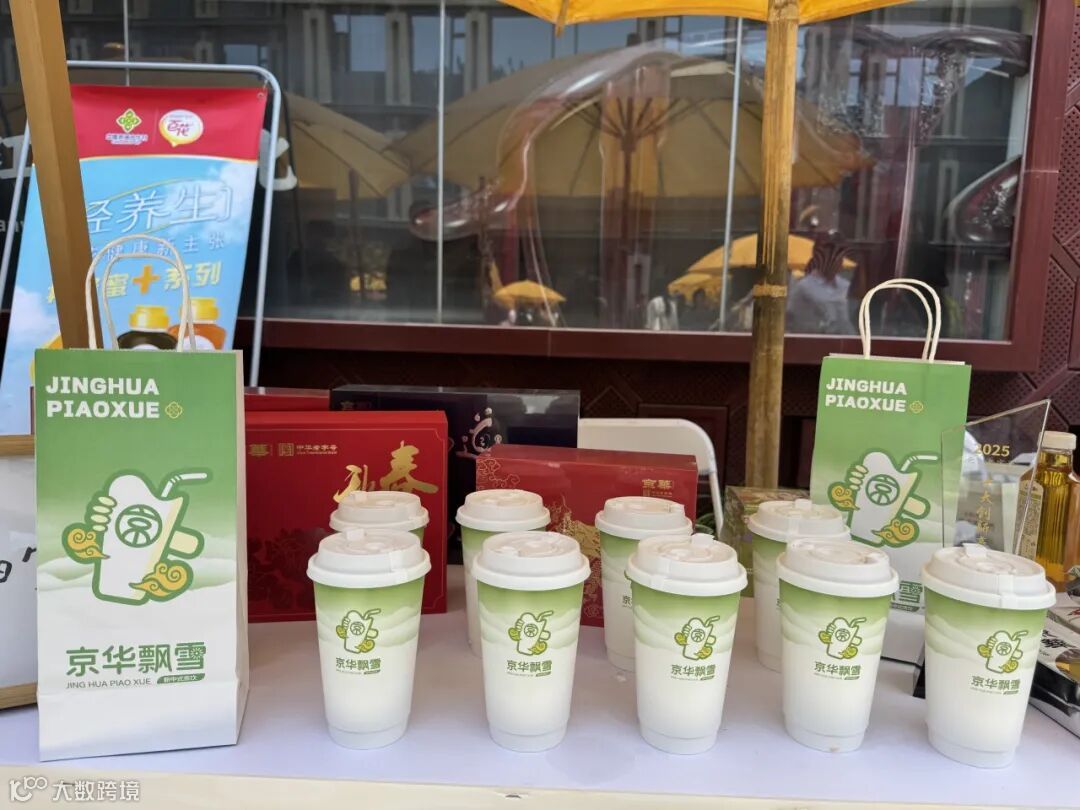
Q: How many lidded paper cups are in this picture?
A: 9